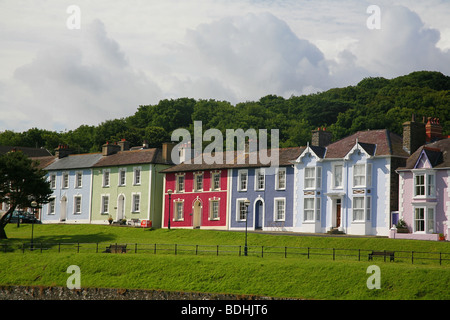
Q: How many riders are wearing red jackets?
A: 0